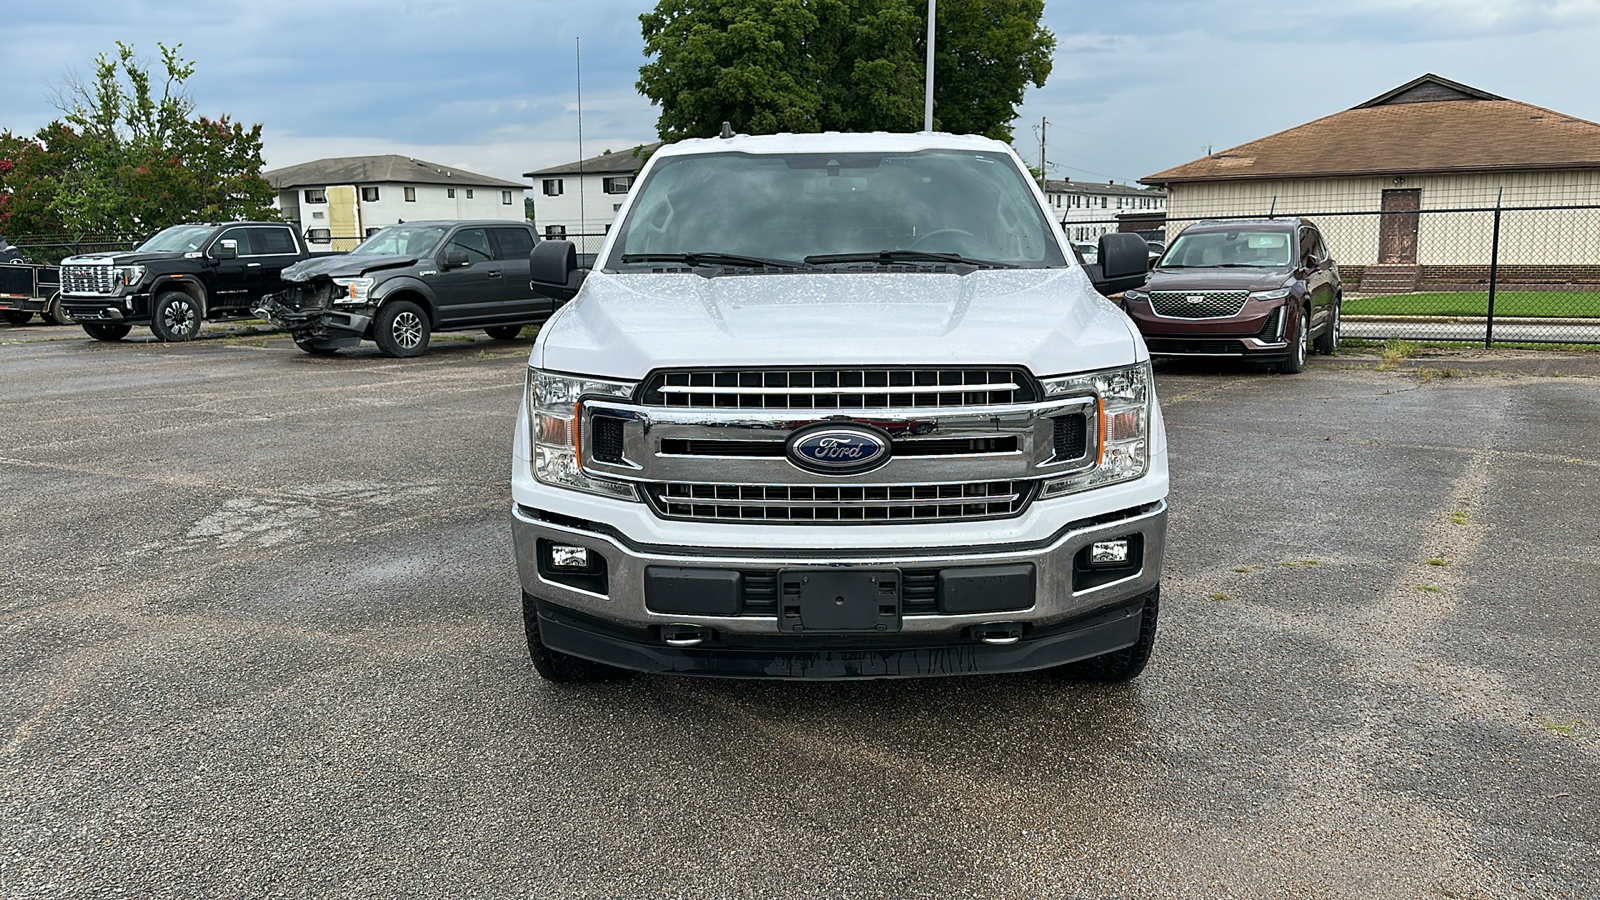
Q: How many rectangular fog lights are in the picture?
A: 2